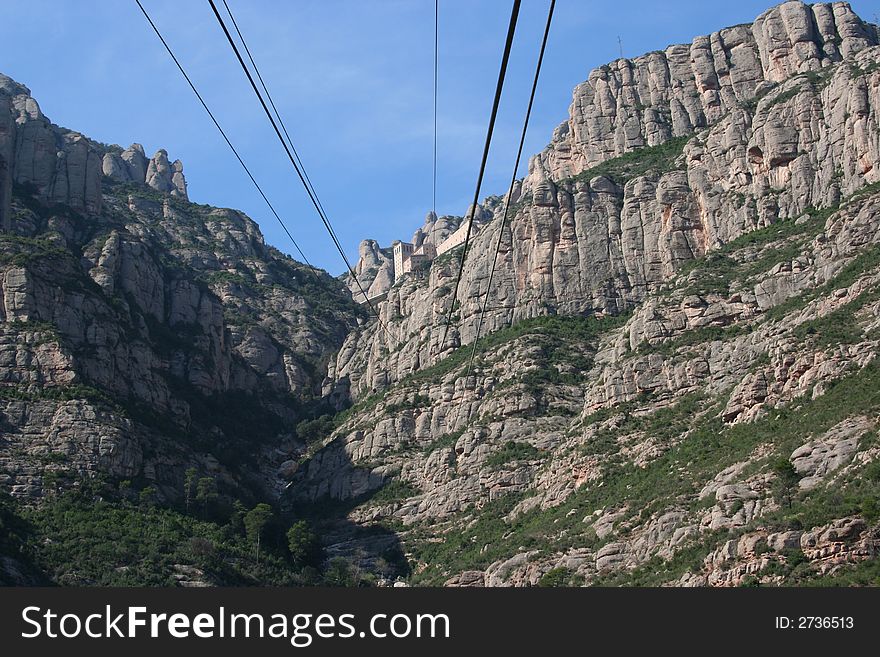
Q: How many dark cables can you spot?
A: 6